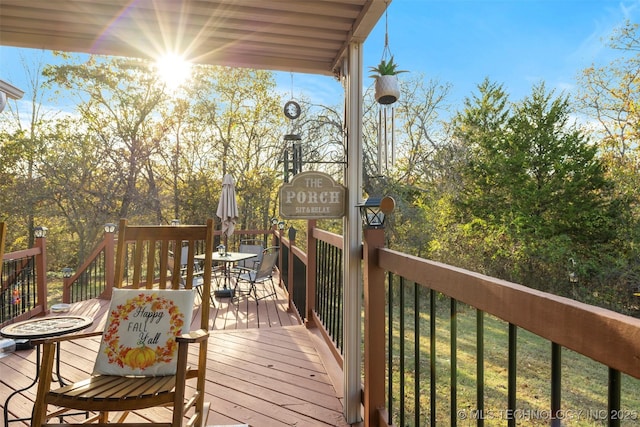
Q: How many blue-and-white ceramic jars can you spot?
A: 0